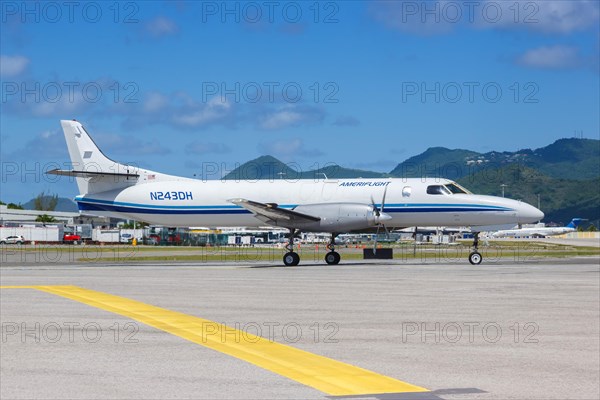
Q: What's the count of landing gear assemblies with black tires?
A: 3